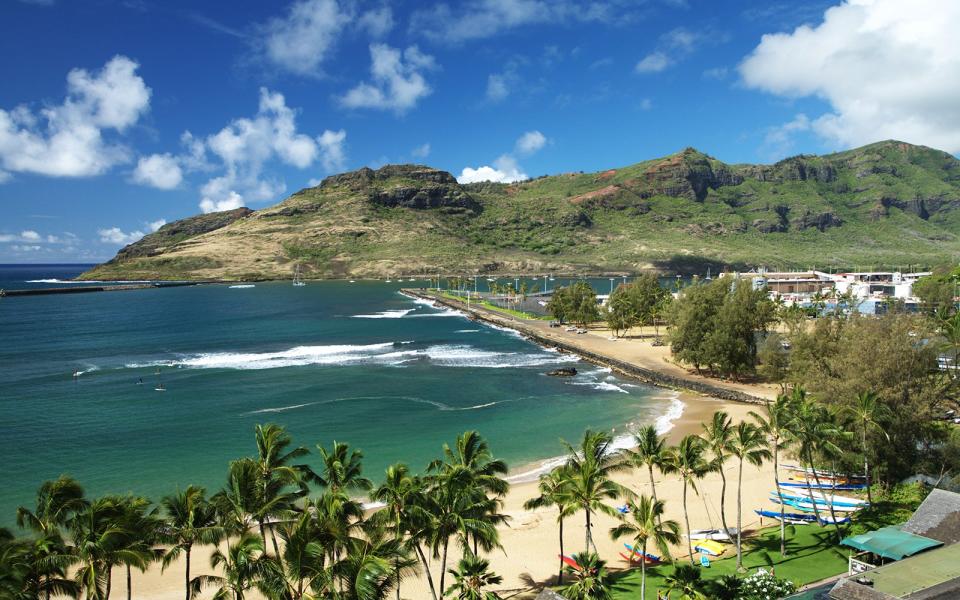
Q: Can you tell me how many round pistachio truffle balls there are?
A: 0